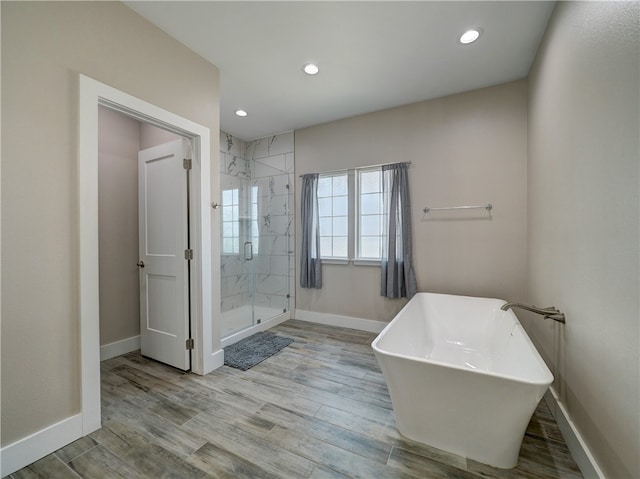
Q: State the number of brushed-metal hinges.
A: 3